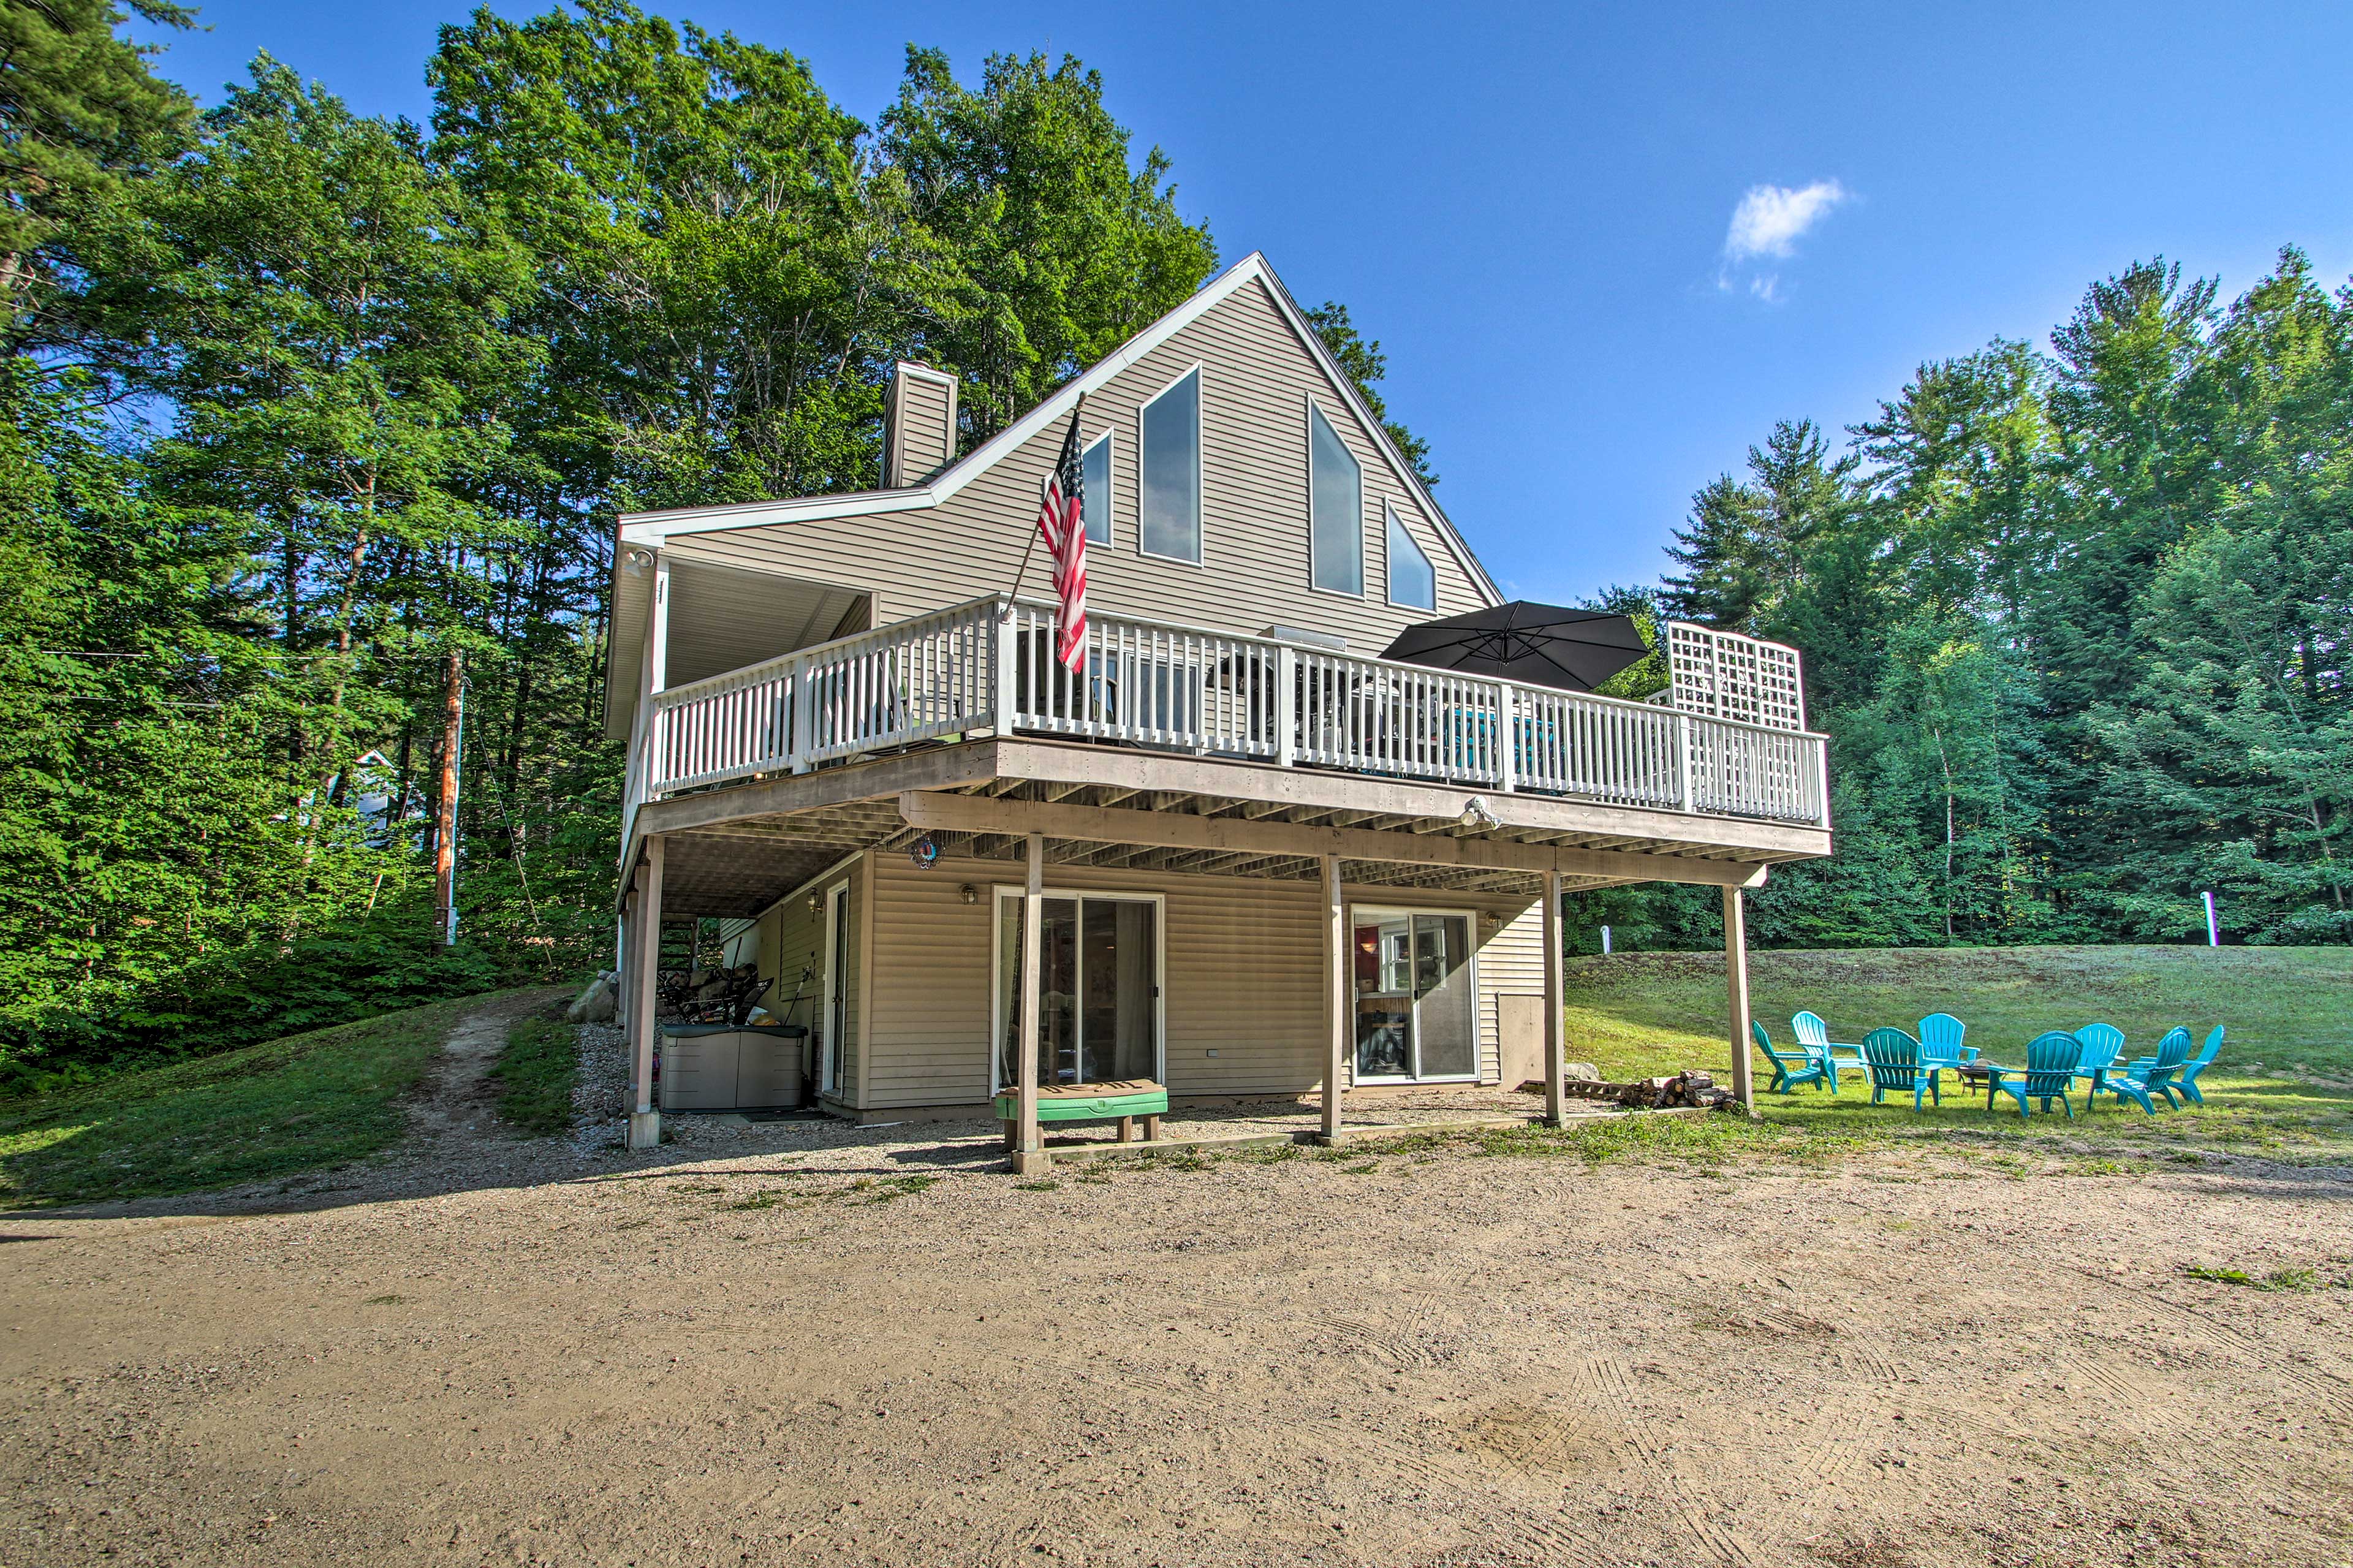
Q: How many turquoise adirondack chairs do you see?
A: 8